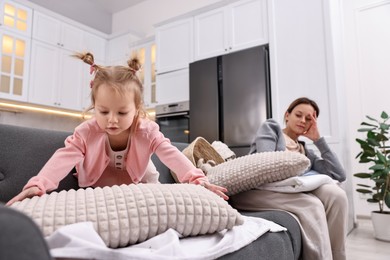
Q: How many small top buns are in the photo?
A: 2